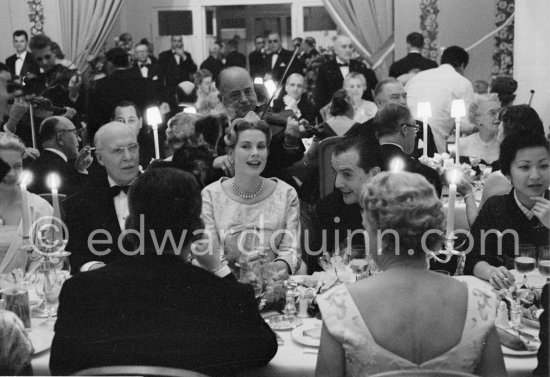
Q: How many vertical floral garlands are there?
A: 3